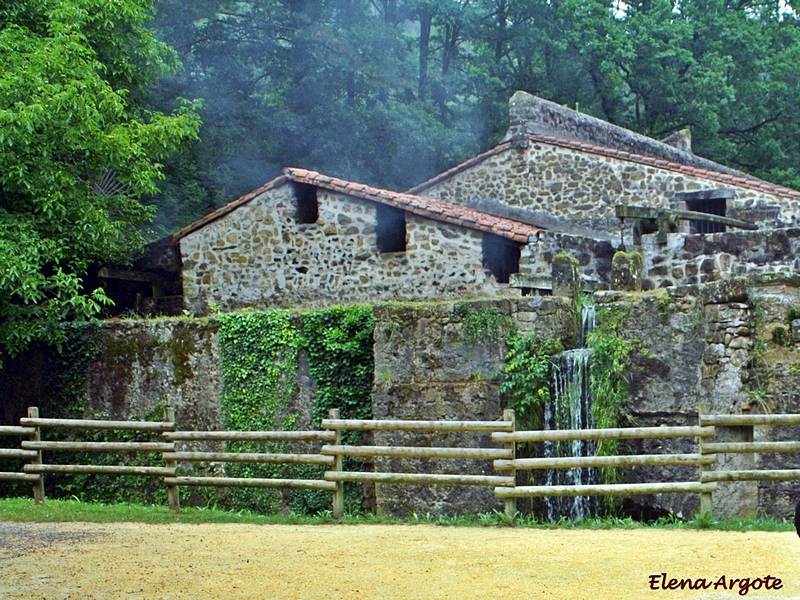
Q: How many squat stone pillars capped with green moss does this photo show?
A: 2